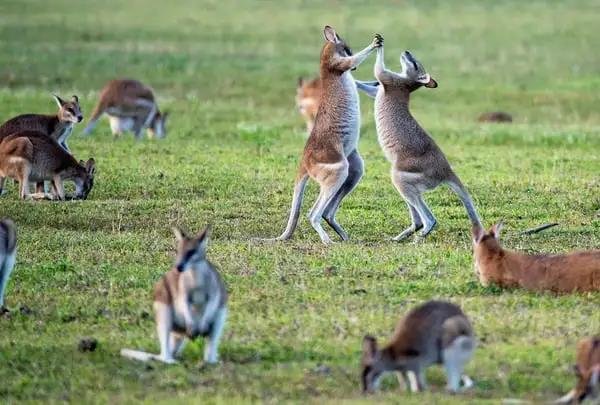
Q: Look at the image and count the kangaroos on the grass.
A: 11